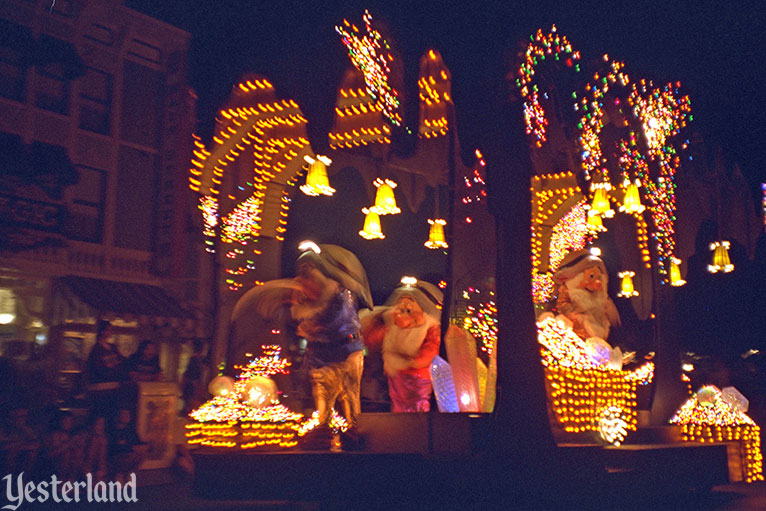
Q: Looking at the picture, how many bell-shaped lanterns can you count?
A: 10